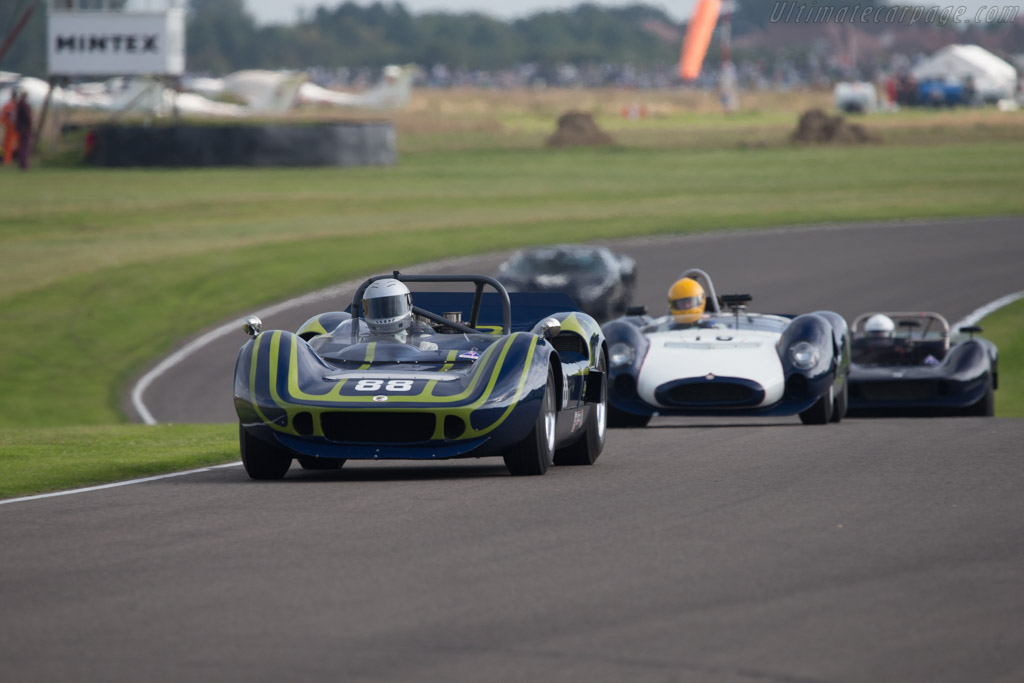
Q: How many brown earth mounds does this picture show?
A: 2